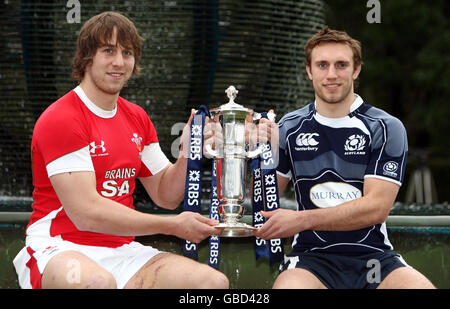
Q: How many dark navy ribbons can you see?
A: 4